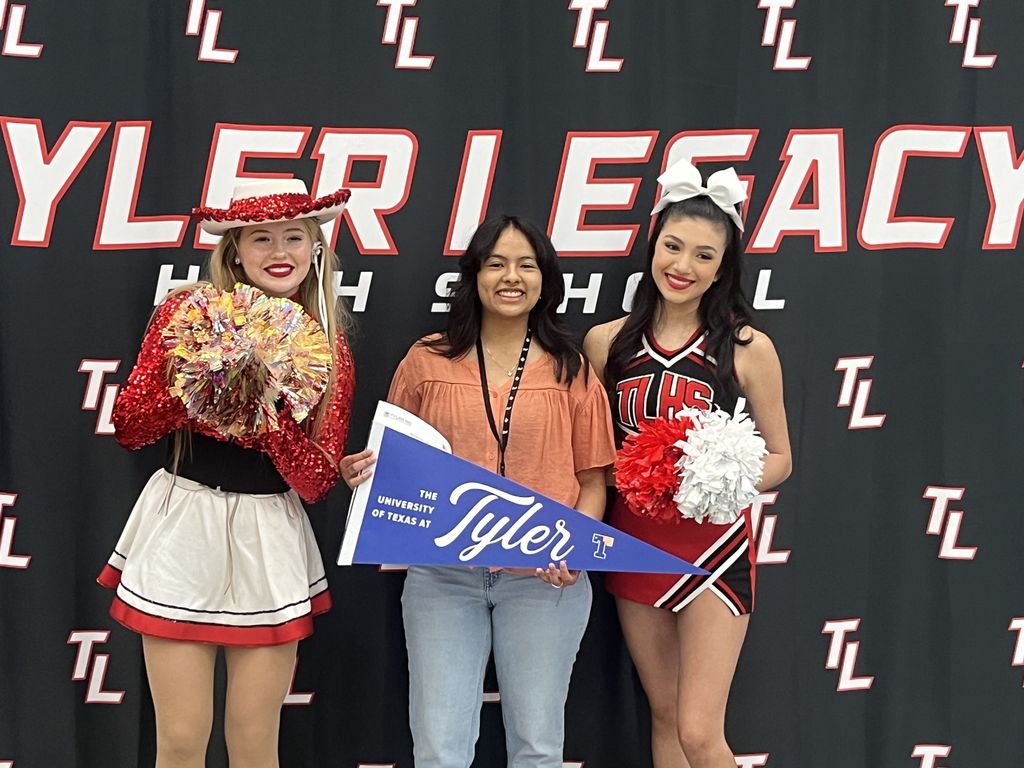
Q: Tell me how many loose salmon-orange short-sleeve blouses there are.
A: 1